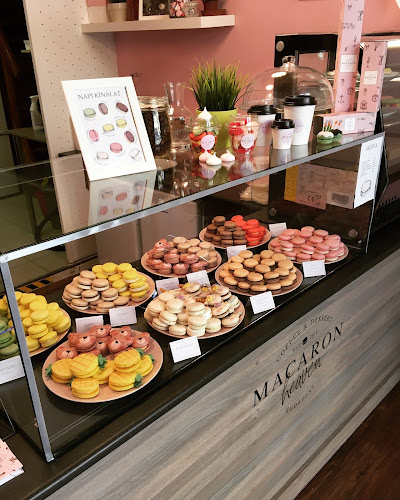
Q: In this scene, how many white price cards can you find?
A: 10